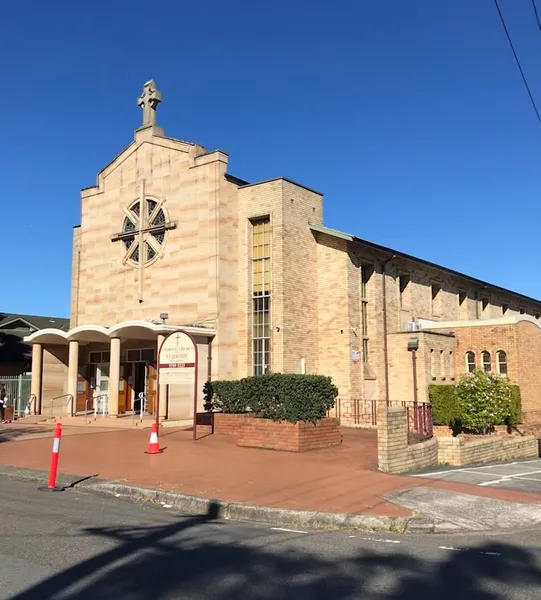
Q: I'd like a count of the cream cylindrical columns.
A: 4